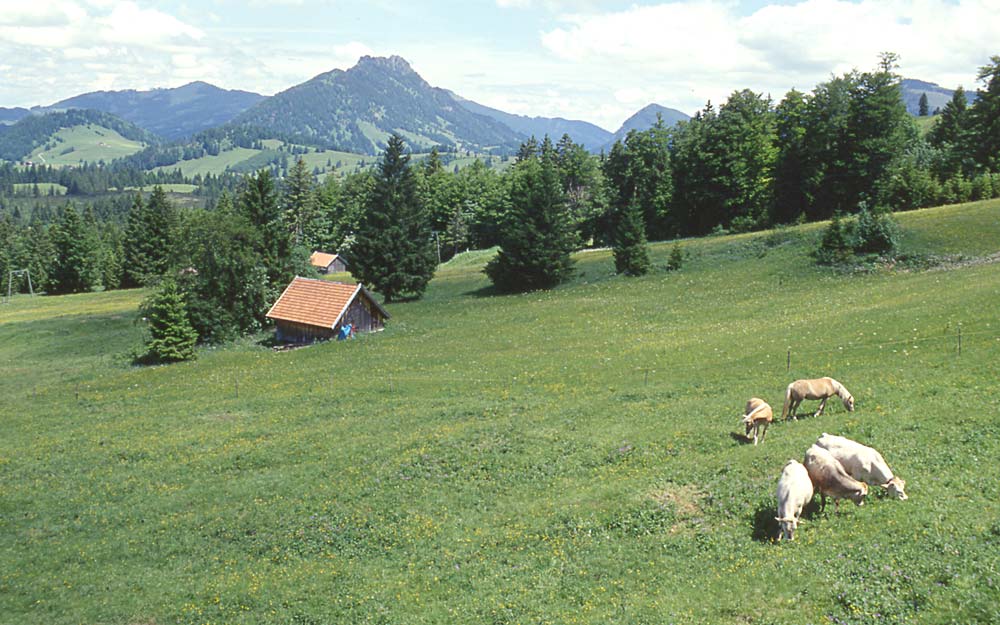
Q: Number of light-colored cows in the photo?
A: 3